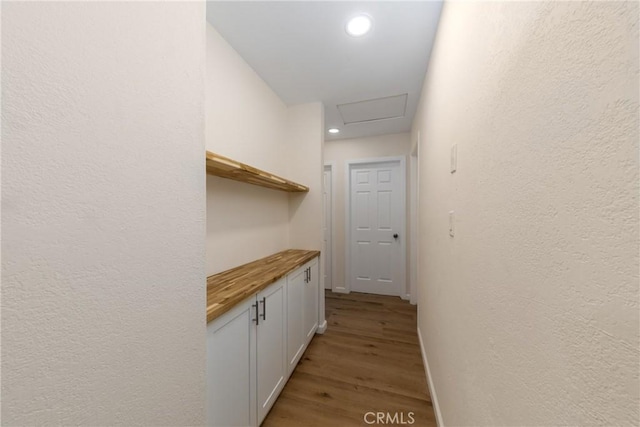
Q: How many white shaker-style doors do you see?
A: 4